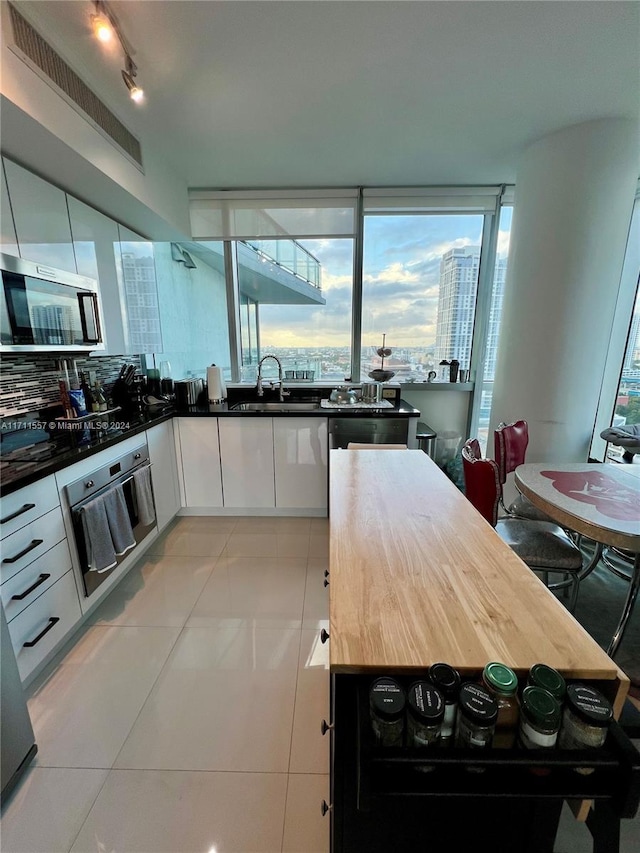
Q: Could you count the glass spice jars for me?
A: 8